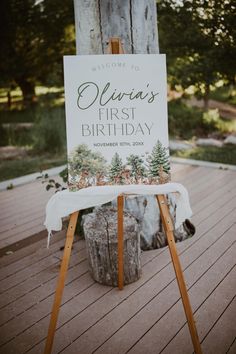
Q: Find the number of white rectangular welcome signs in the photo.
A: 1